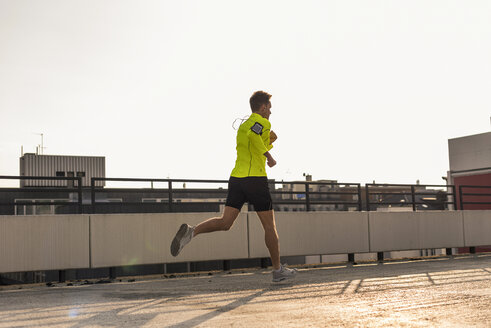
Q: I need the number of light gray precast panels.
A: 5